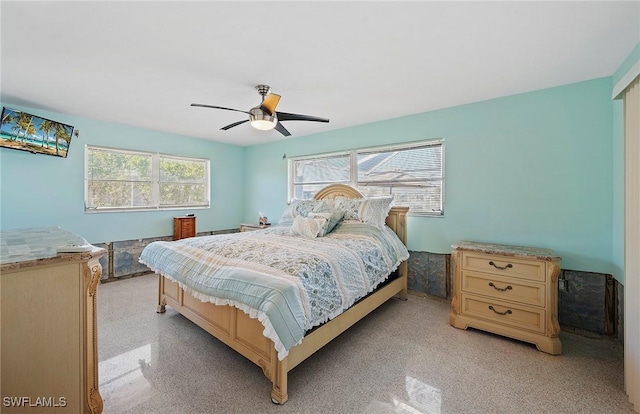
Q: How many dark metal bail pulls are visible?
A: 3